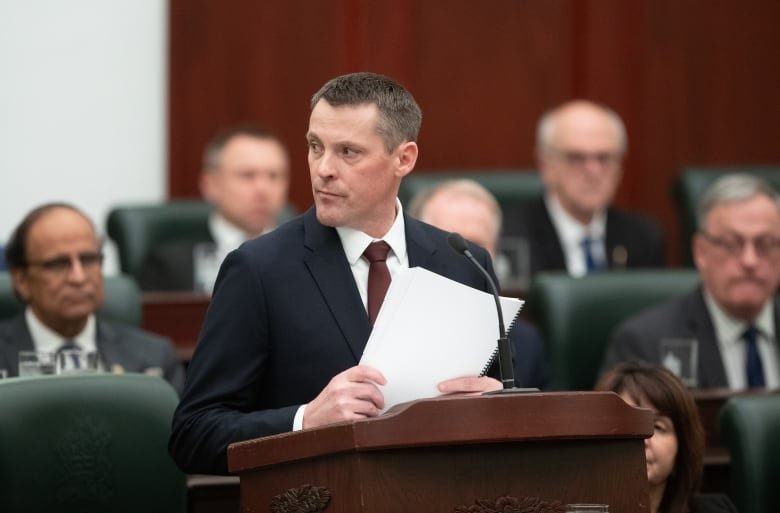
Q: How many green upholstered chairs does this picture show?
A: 7